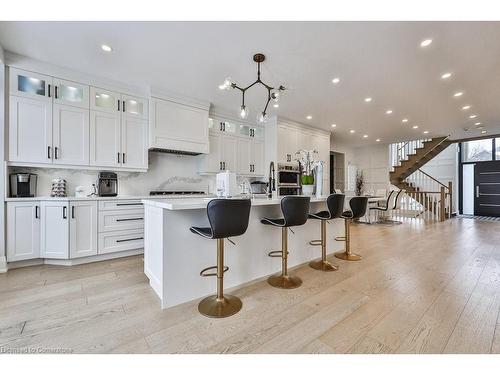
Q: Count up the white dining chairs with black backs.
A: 2